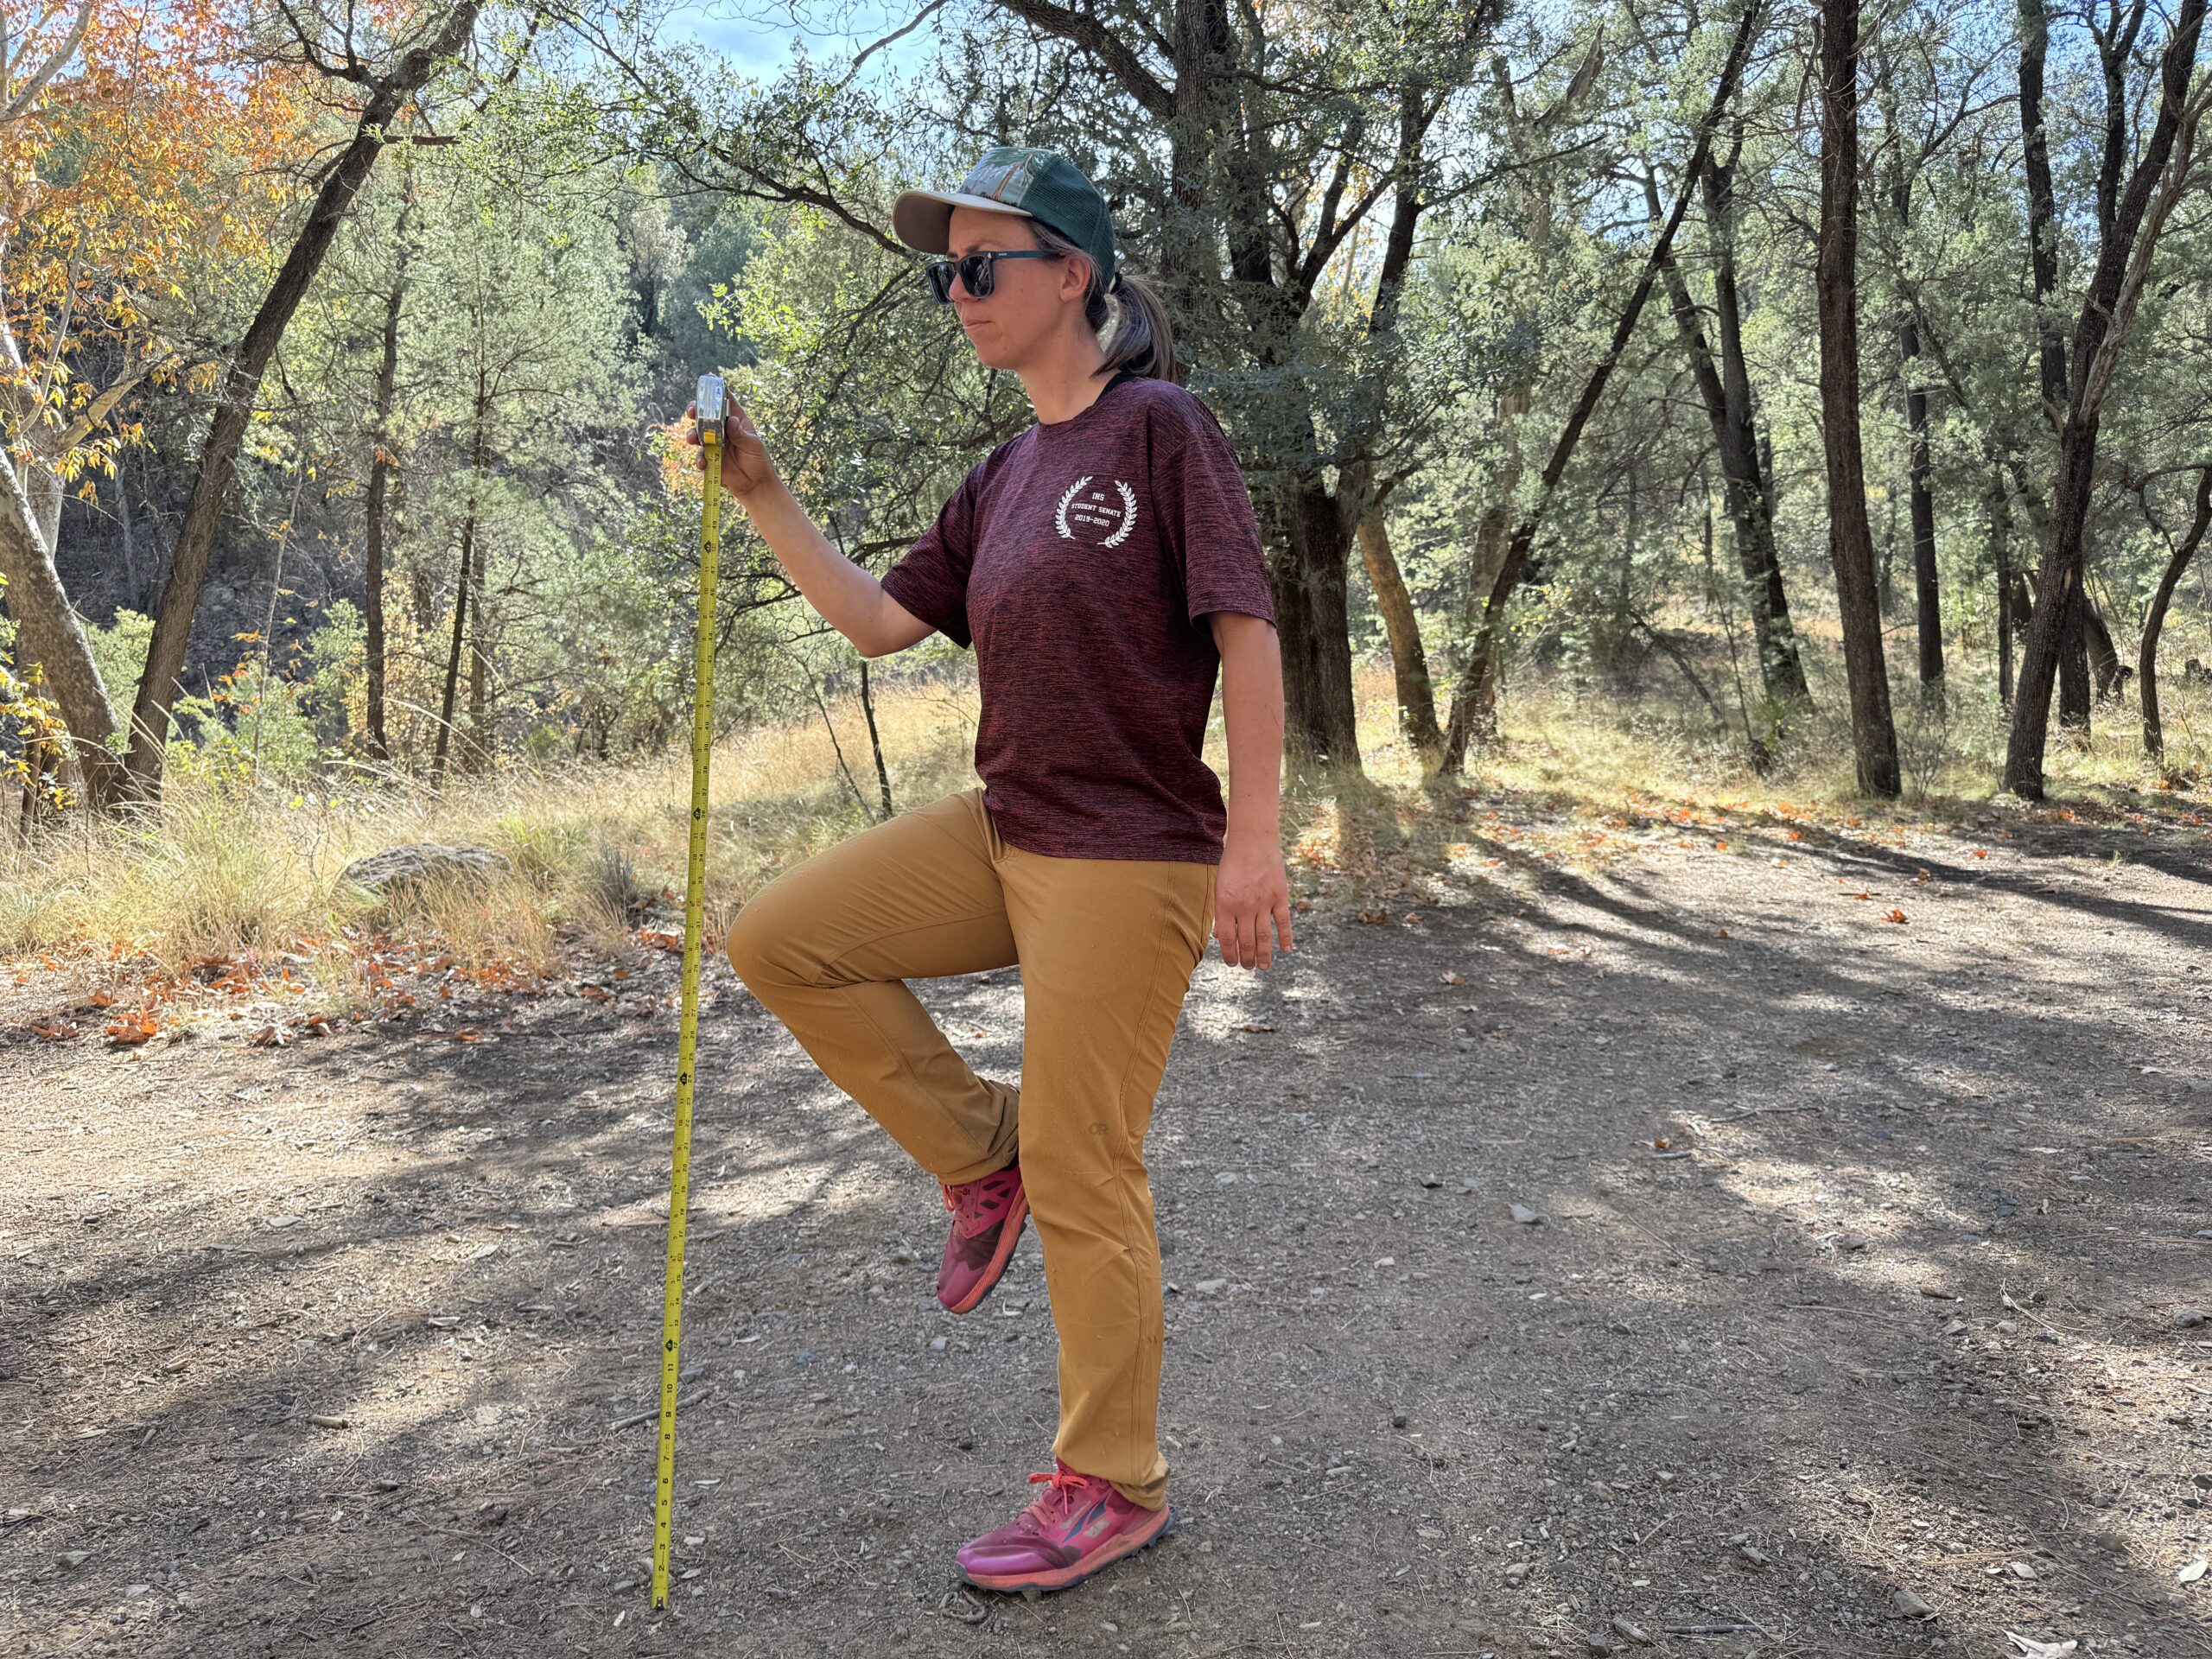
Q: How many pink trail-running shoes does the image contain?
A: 2